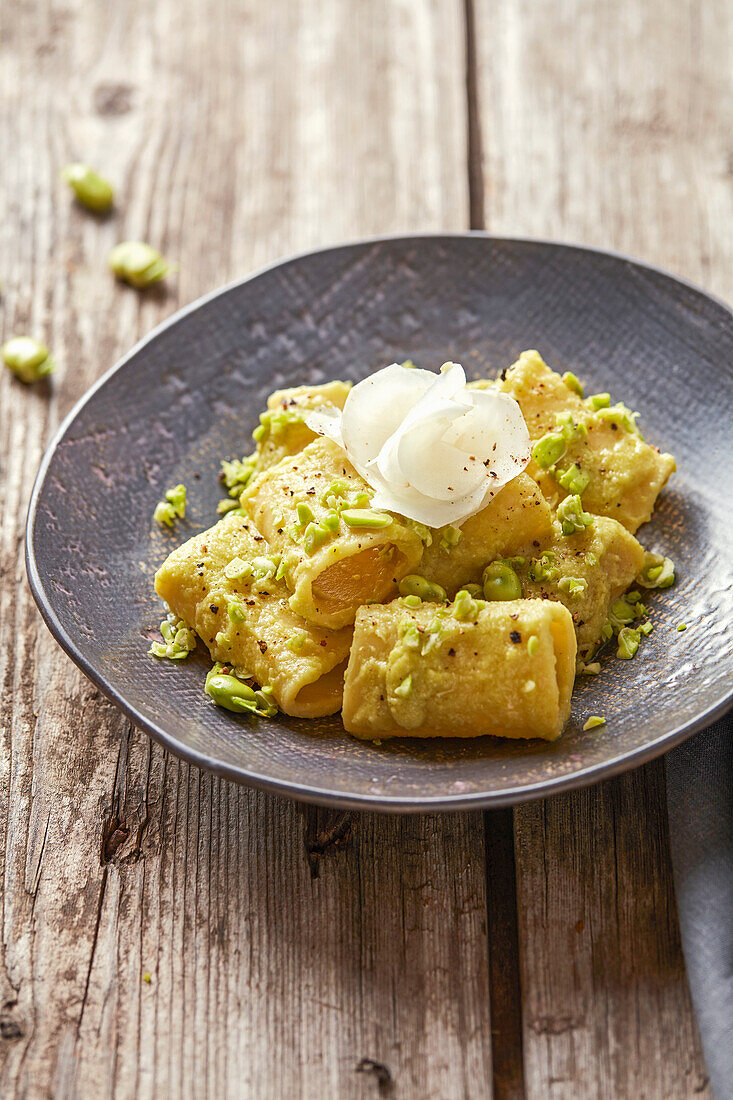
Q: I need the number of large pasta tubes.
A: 7